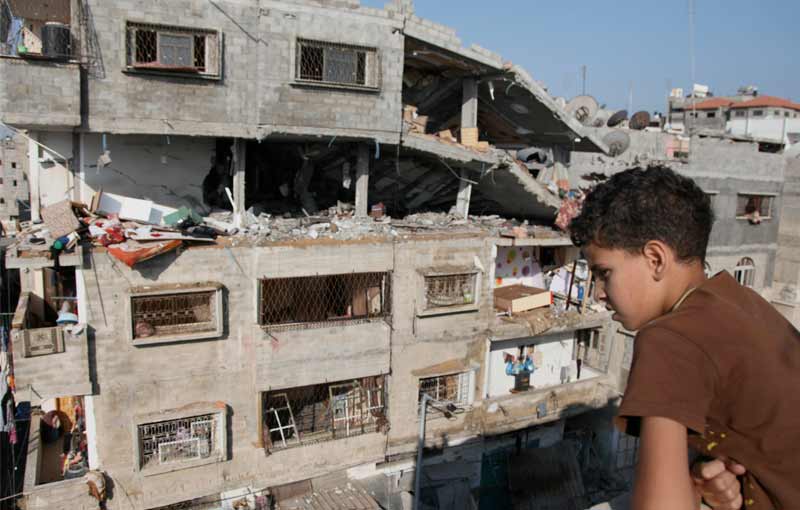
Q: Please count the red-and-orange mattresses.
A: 1